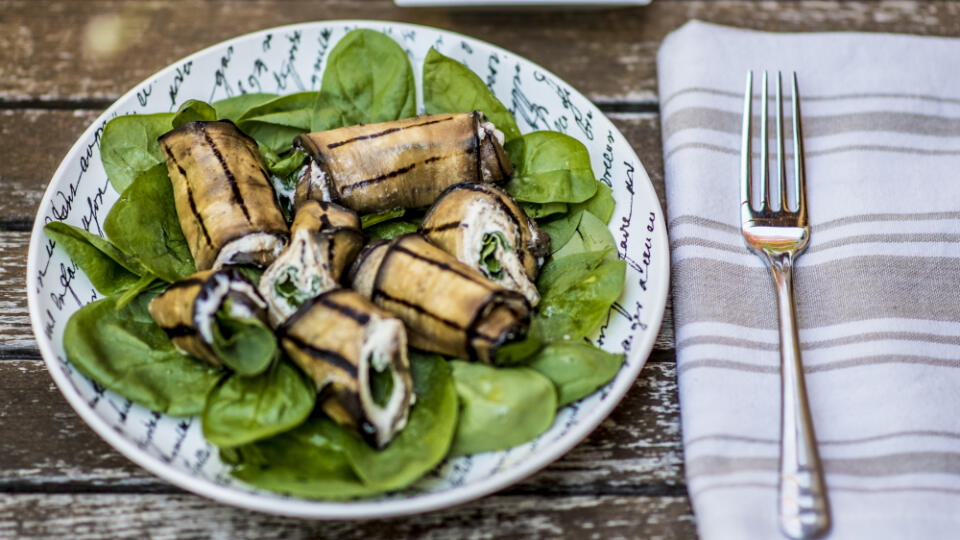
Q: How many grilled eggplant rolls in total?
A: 7